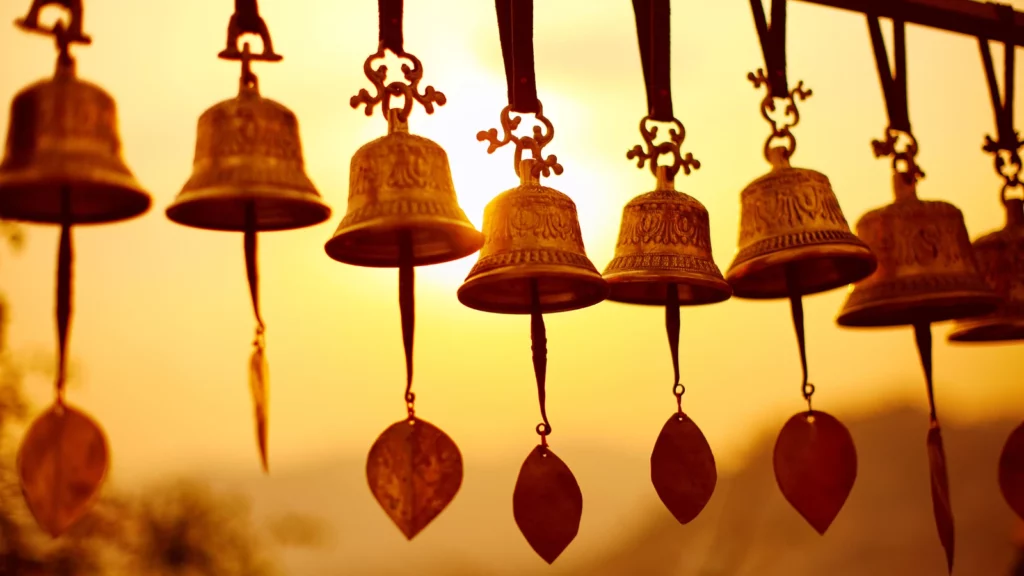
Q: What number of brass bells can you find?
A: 8